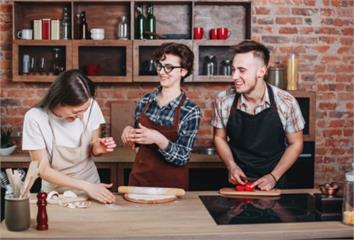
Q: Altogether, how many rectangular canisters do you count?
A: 3